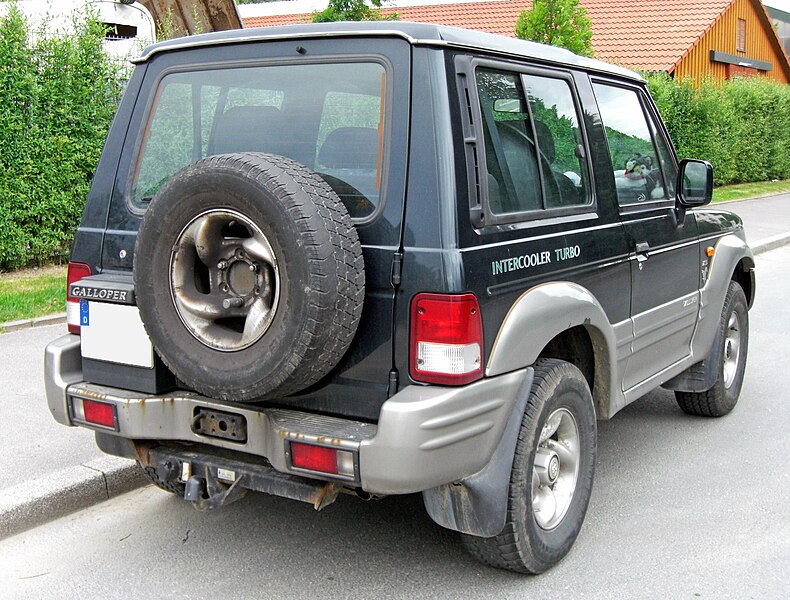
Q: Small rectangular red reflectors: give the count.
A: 2